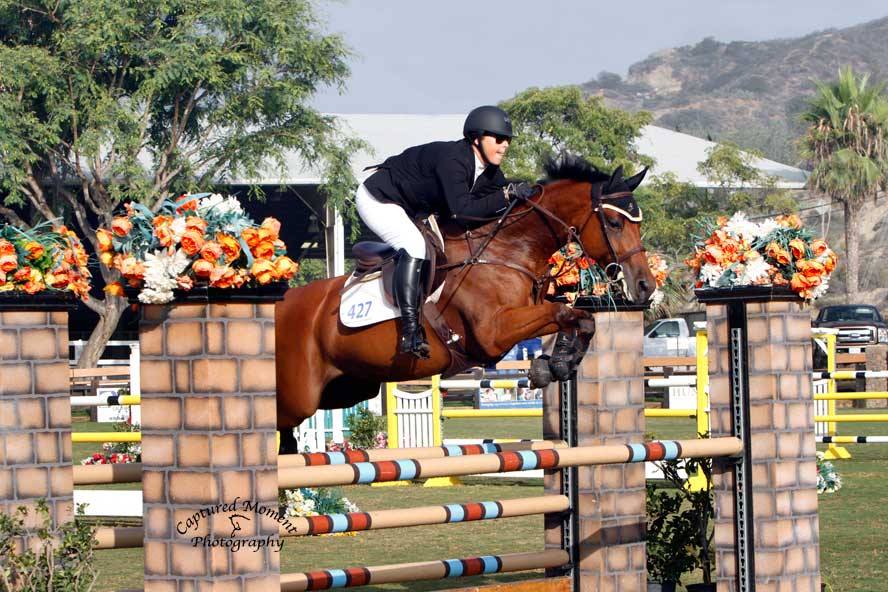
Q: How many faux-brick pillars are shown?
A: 4